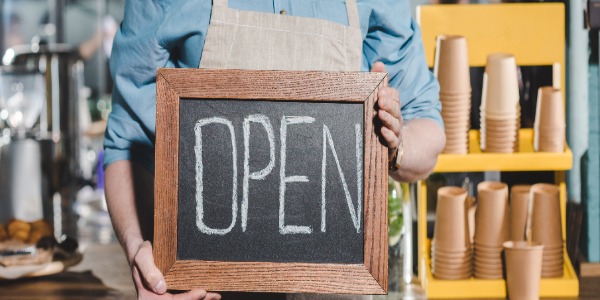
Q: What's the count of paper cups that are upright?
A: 1